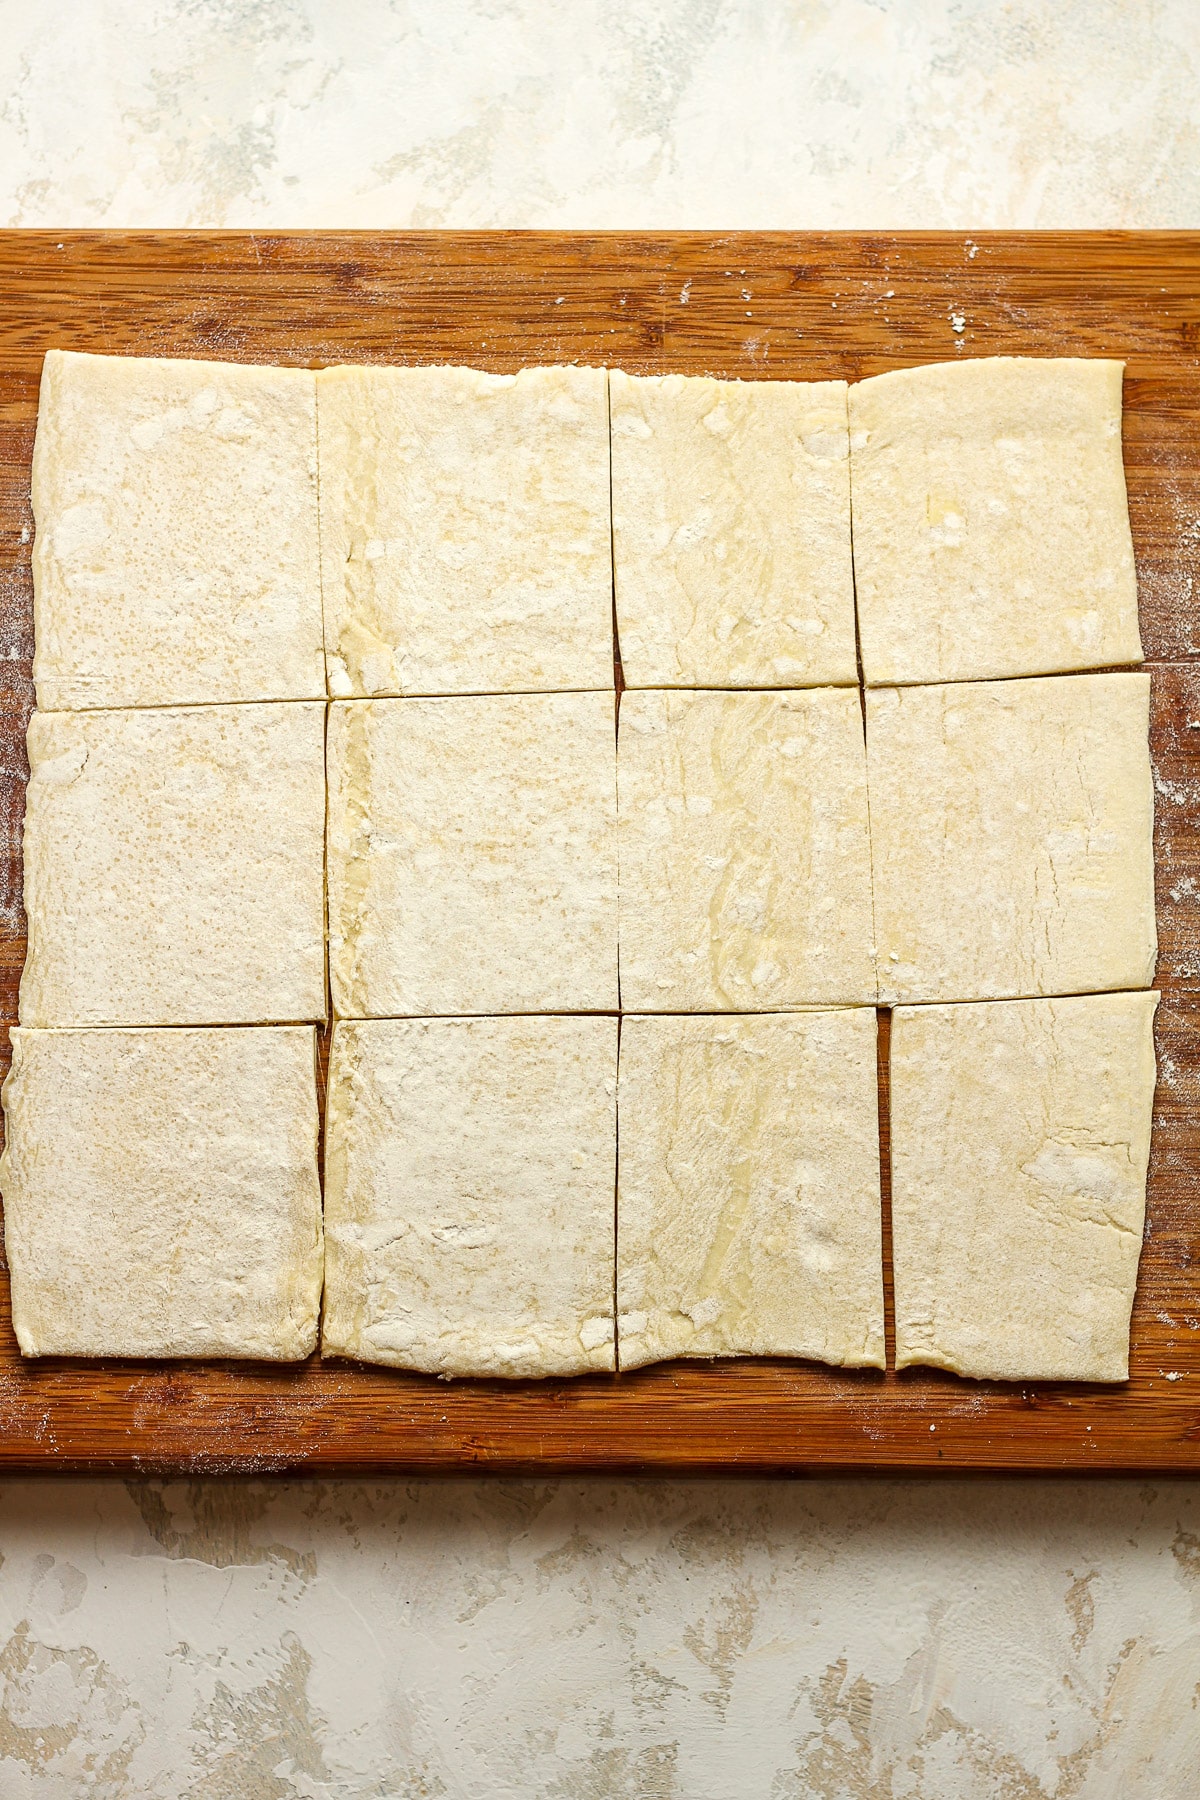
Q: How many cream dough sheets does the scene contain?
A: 12